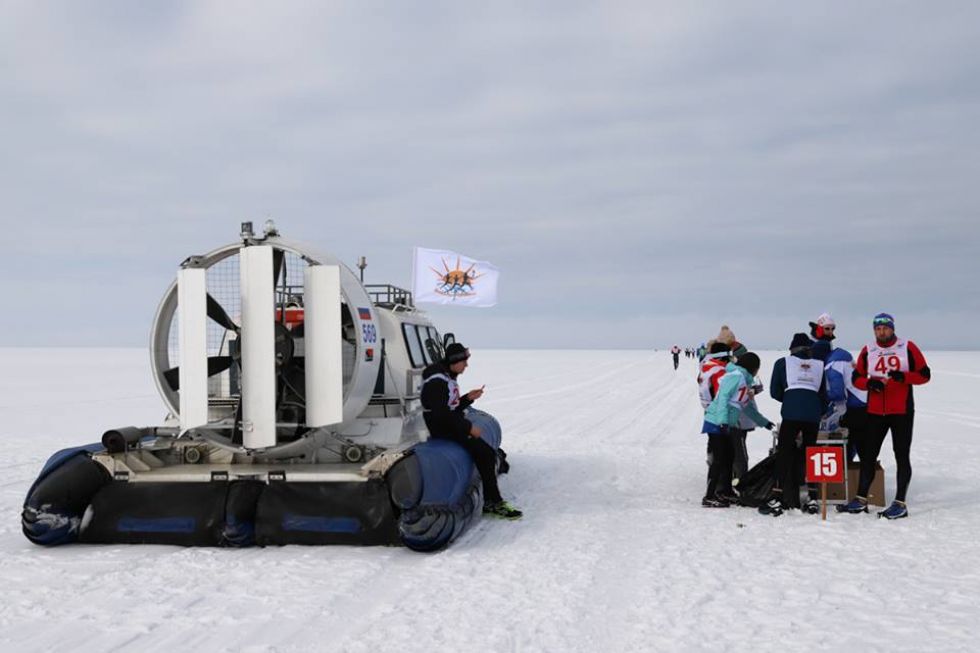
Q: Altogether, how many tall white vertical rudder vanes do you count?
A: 3